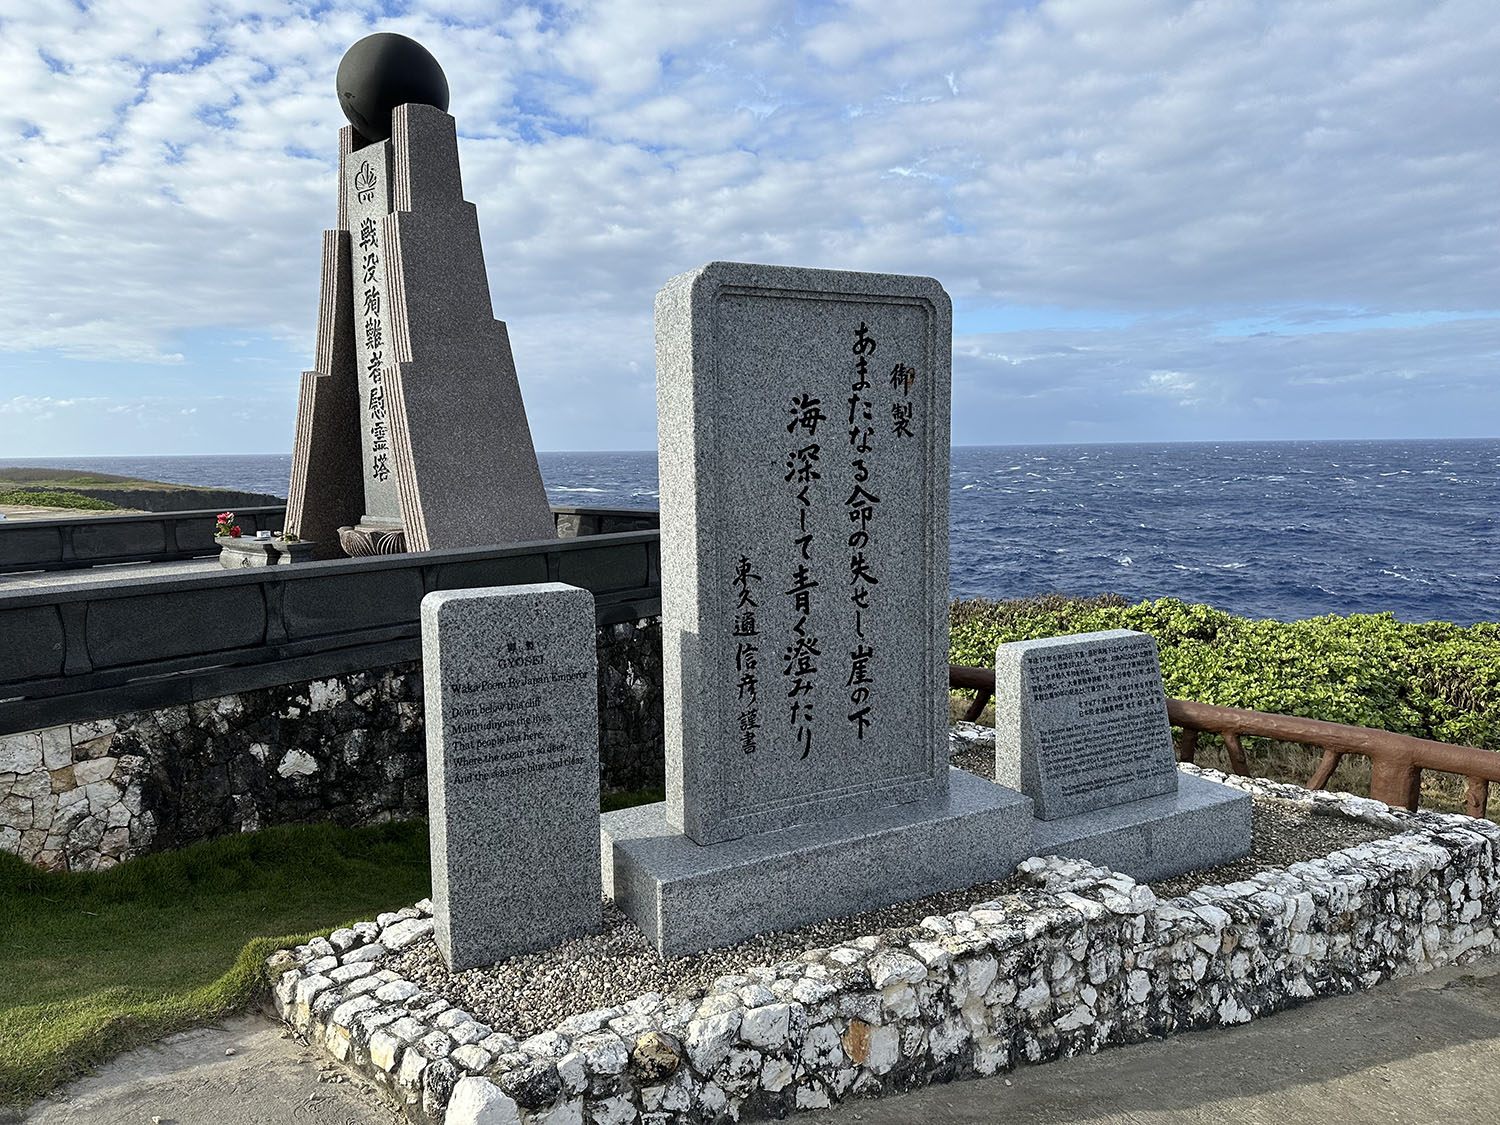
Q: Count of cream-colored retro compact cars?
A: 0